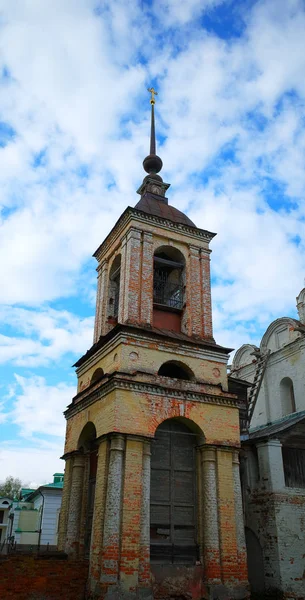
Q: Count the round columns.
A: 5